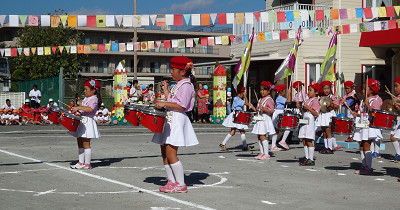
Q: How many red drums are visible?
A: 8